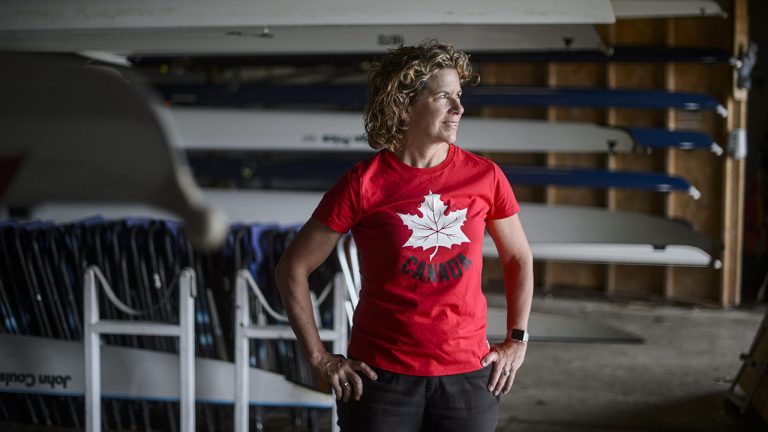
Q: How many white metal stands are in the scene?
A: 2